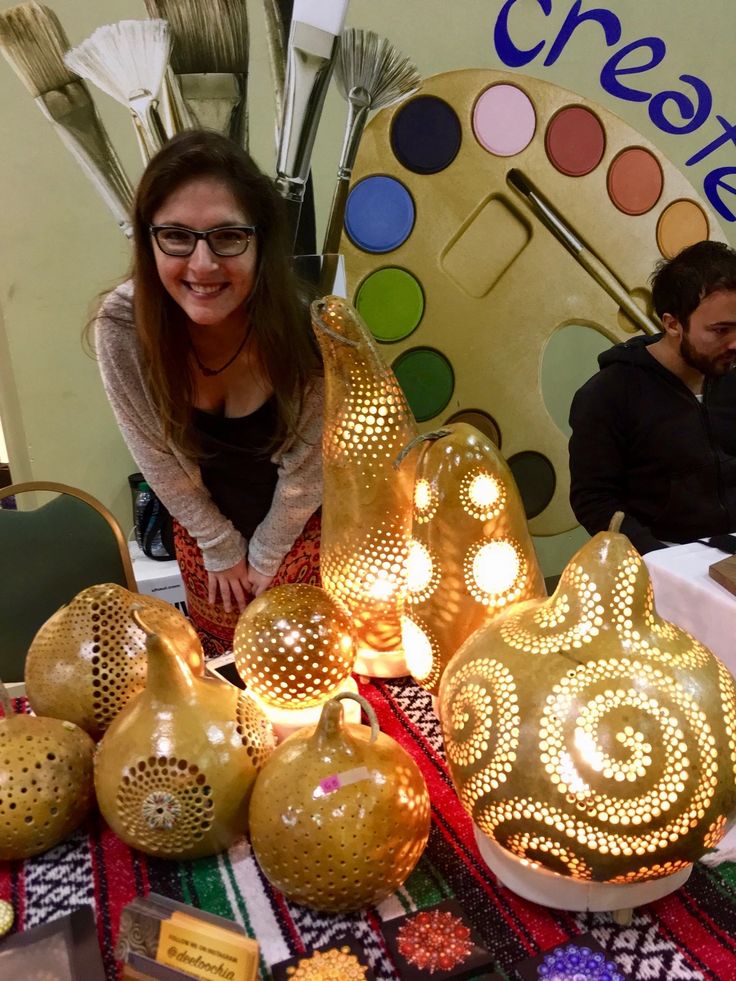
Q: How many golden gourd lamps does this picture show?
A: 8